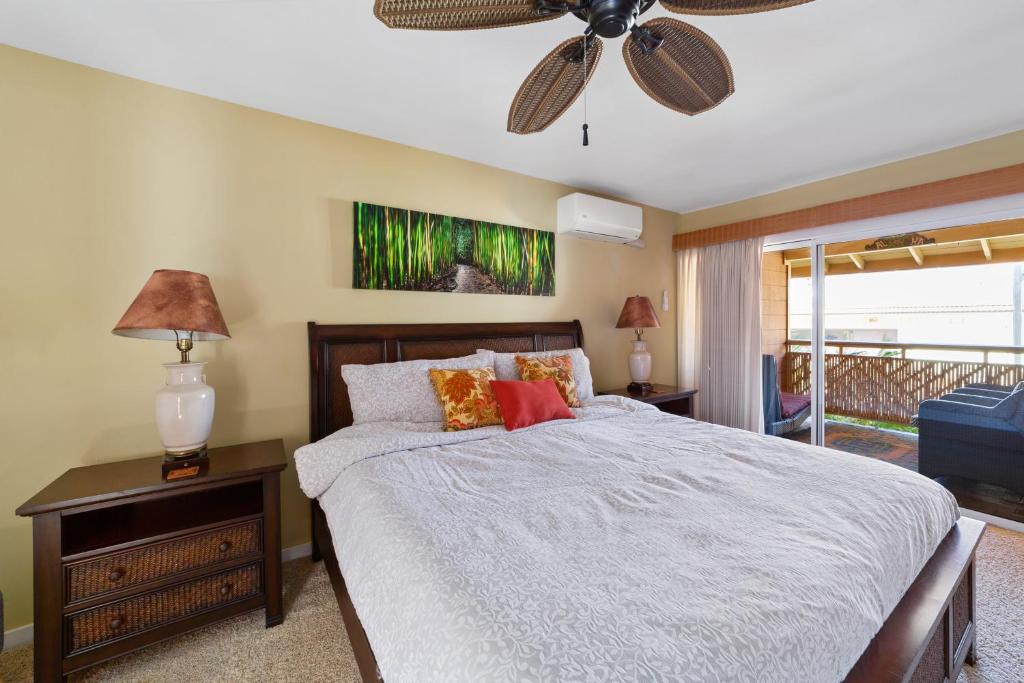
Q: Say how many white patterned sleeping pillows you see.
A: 2